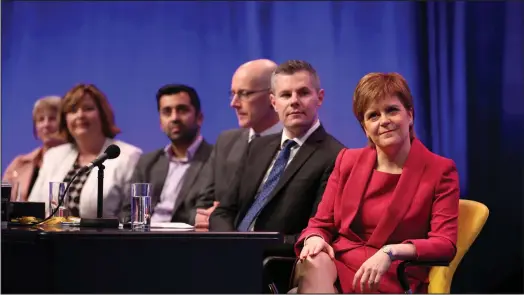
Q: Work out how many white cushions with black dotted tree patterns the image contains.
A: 0